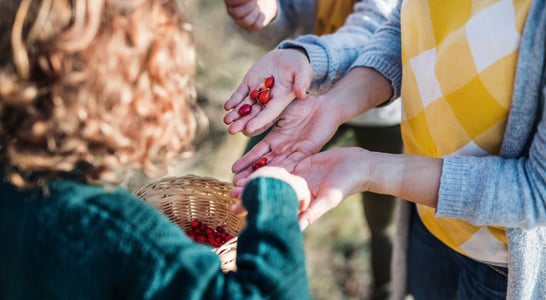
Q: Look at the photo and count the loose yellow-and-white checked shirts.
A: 1